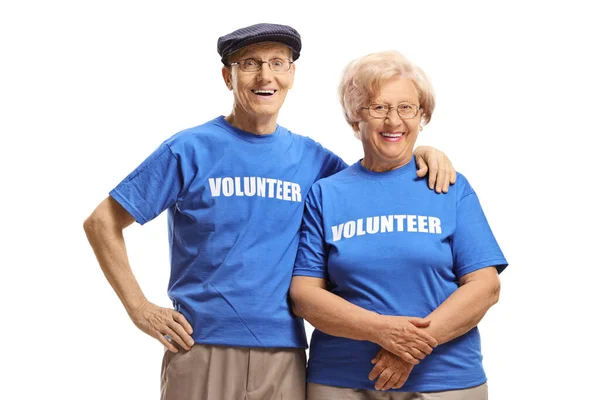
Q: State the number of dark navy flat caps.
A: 1